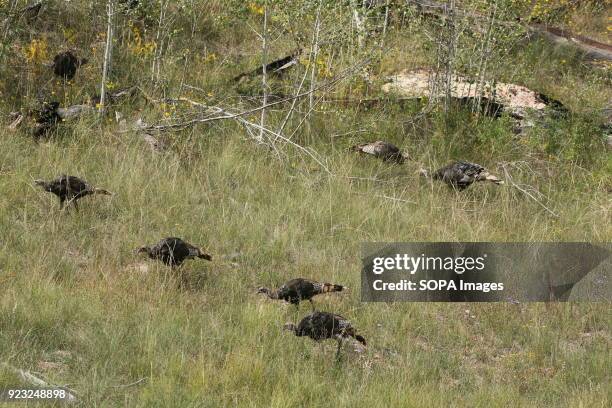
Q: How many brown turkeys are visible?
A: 6